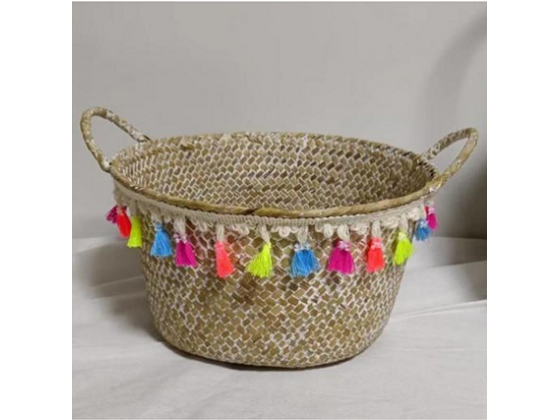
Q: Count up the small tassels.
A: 13